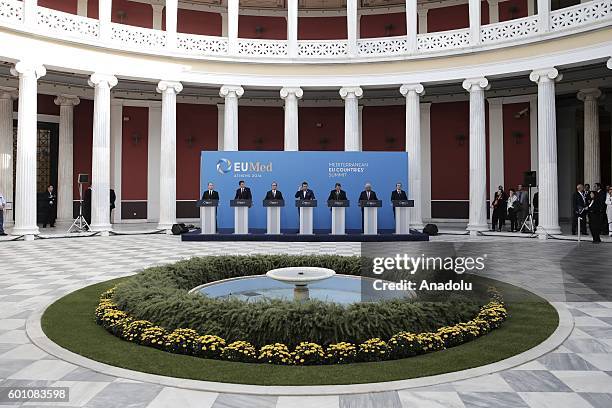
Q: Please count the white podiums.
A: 7